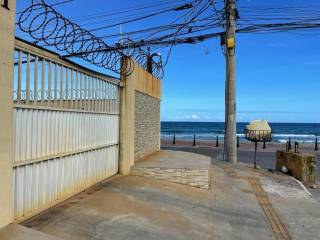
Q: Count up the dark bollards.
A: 7